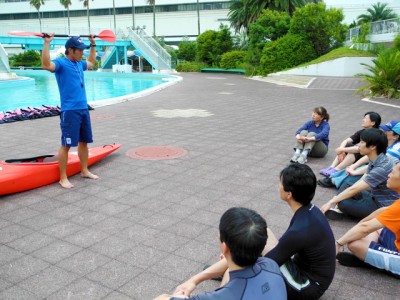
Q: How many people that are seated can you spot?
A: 7